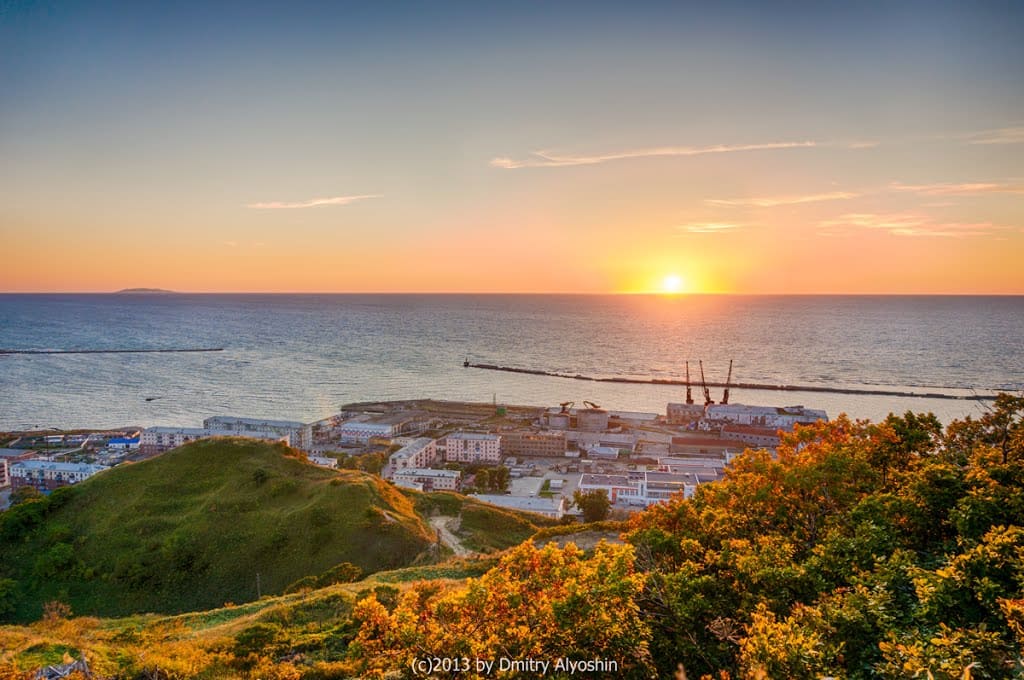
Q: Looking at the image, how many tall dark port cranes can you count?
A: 3